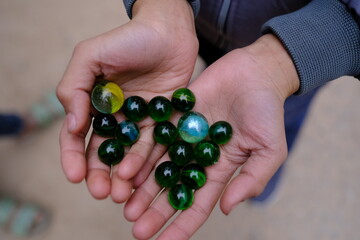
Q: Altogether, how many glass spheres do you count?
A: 15